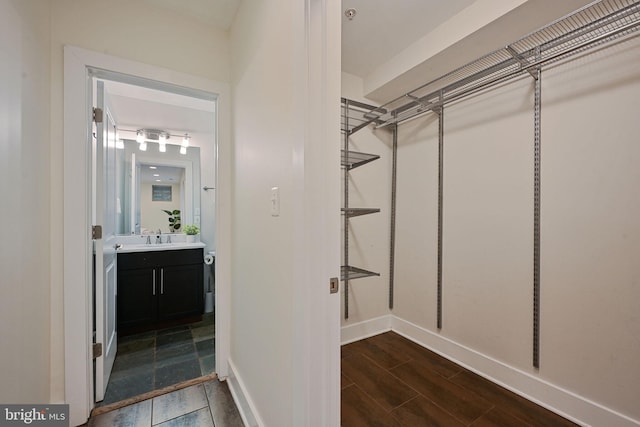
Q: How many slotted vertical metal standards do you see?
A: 4